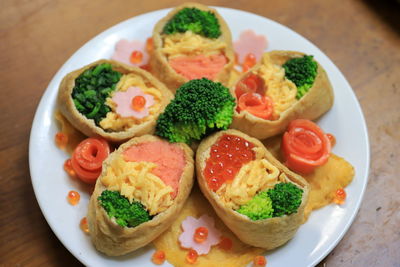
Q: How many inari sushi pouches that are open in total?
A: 5